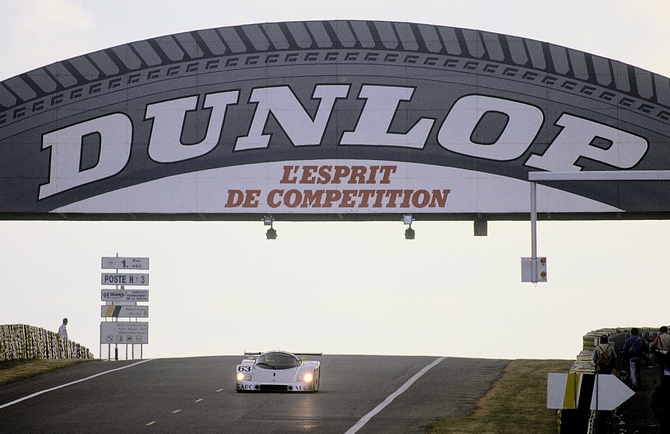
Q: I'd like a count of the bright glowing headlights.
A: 2